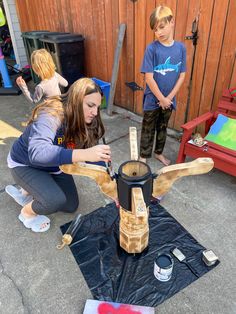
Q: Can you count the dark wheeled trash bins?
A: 2